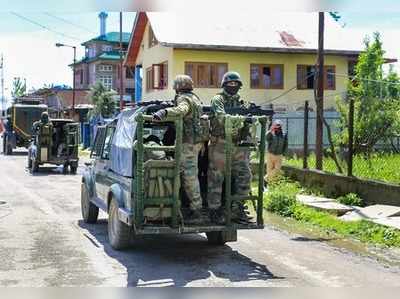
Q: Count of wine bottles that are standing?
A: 0